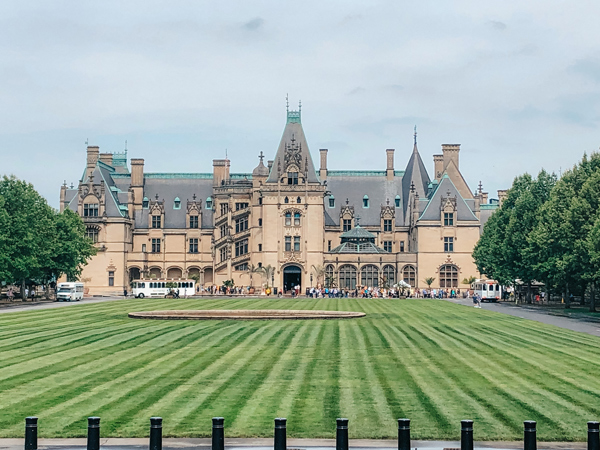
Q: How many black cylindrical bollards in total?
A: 10